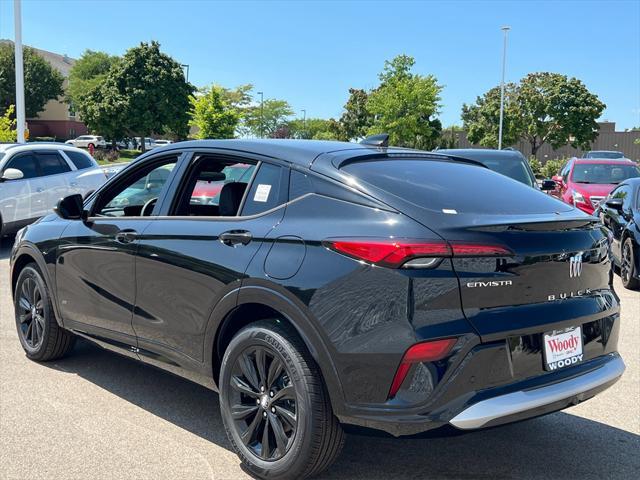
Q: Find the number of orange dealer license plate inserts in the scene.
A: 0